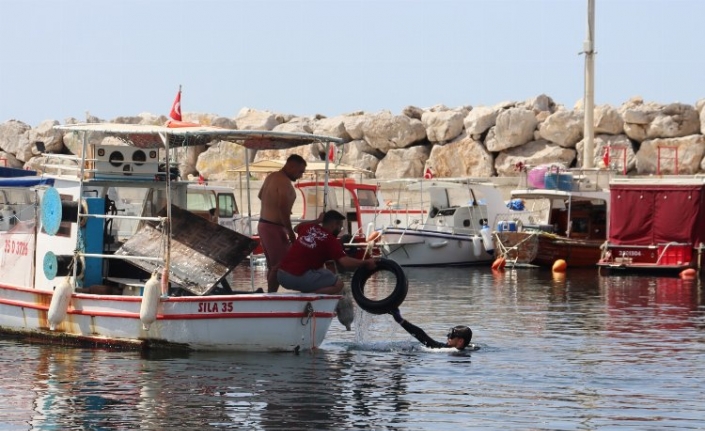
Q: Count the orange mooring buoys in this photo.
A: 3